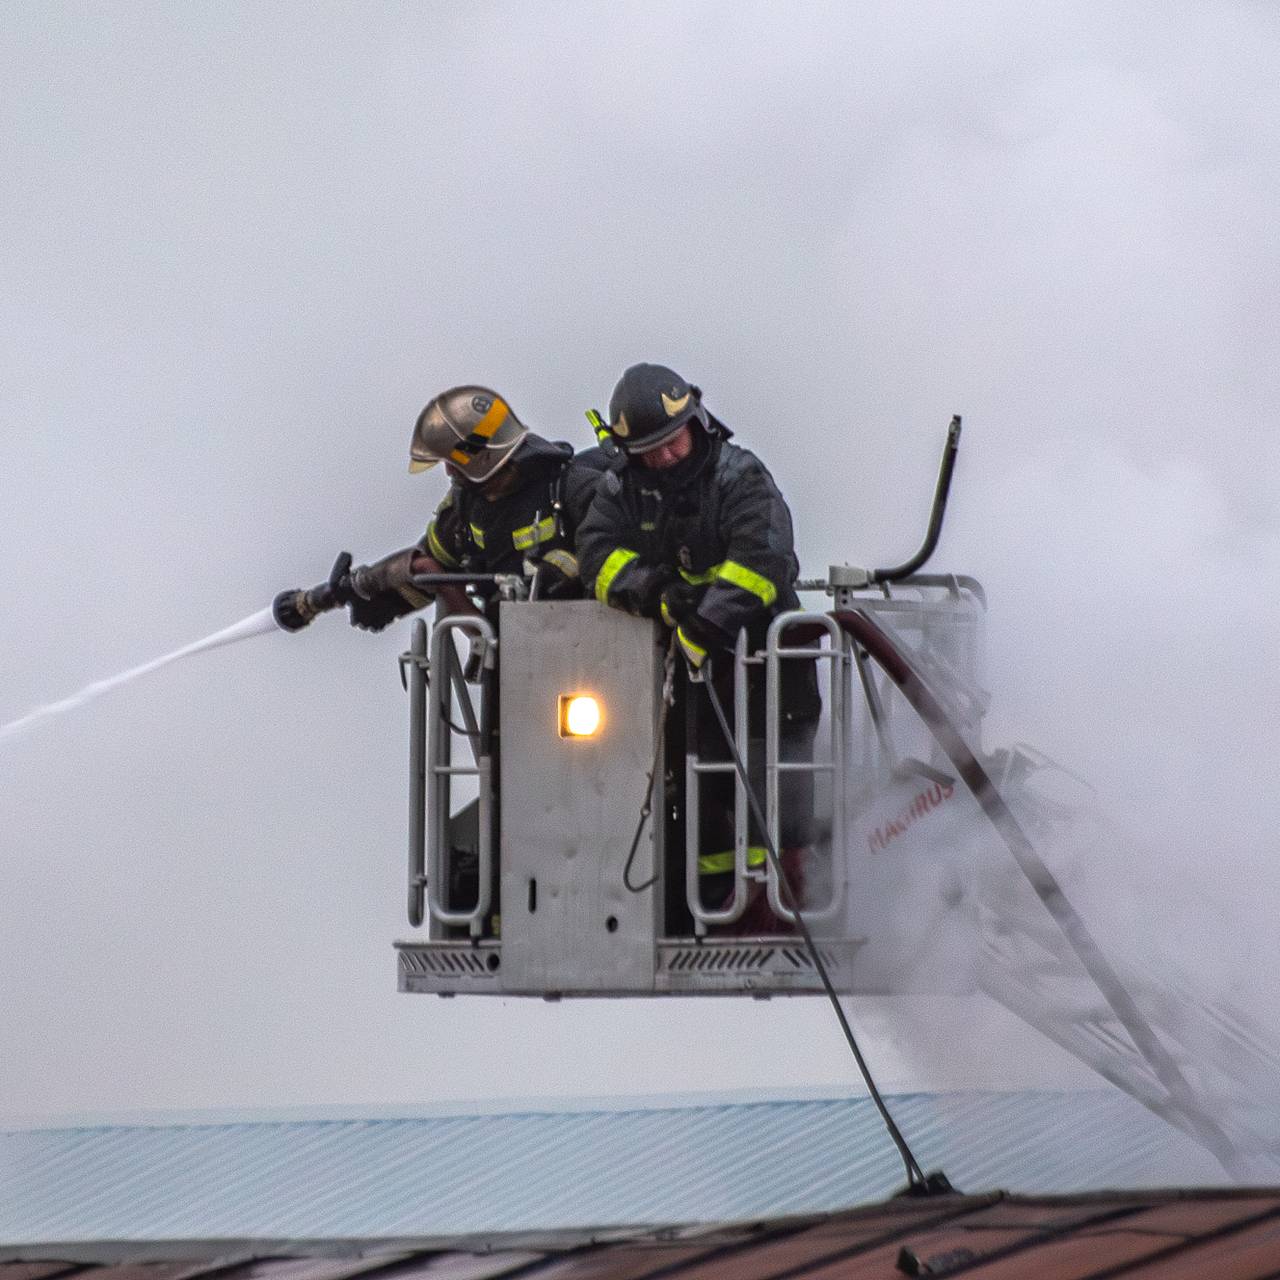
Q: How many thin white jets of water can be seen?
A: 1